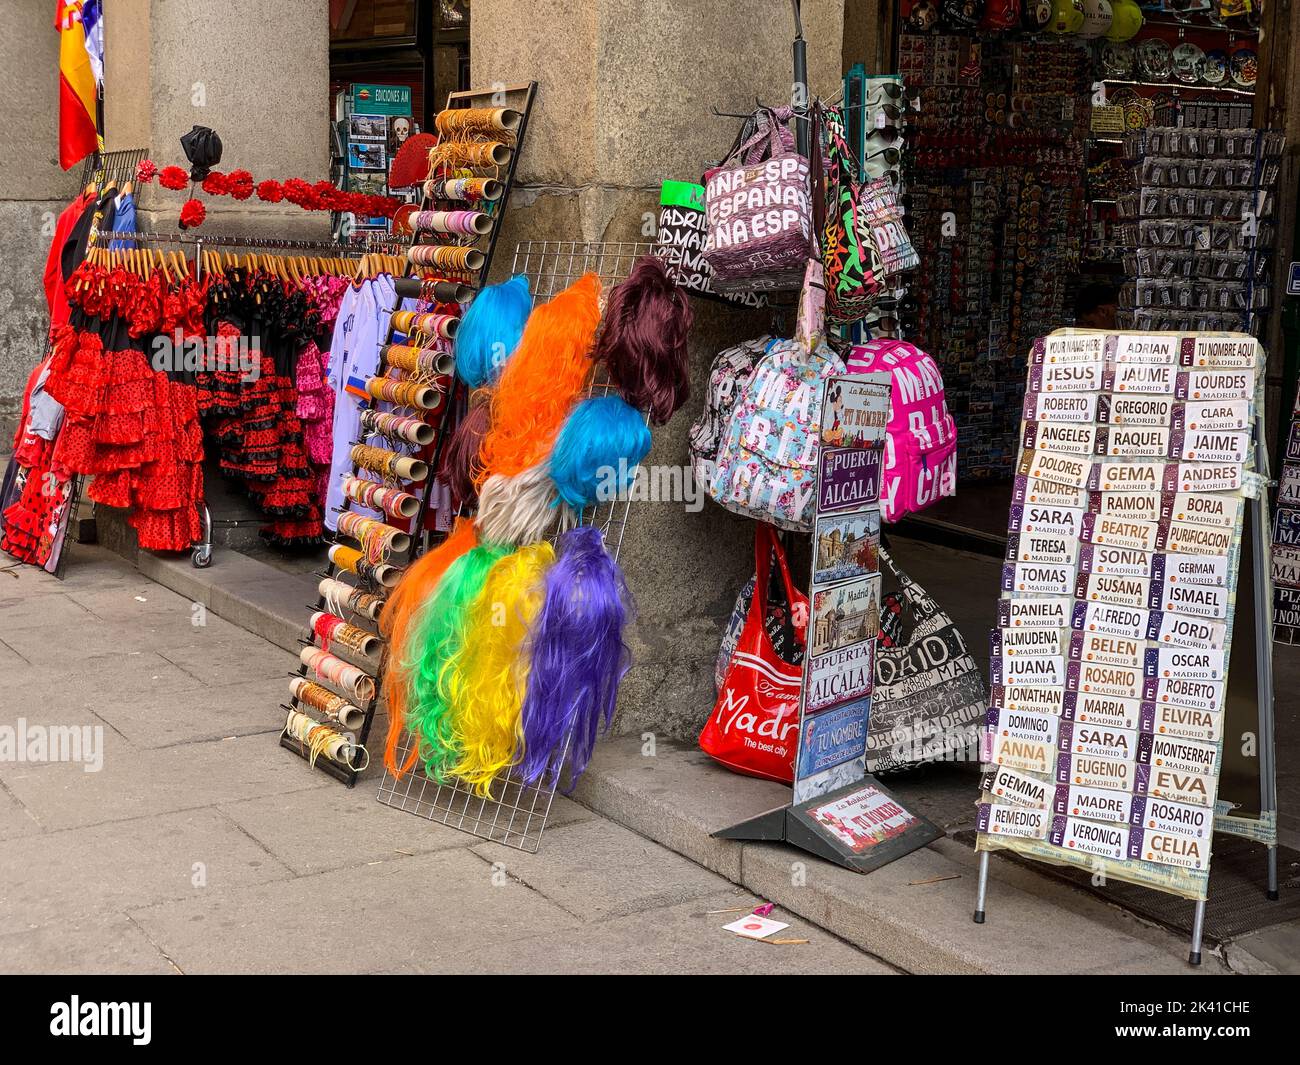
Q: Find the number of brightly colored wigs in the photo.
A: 7